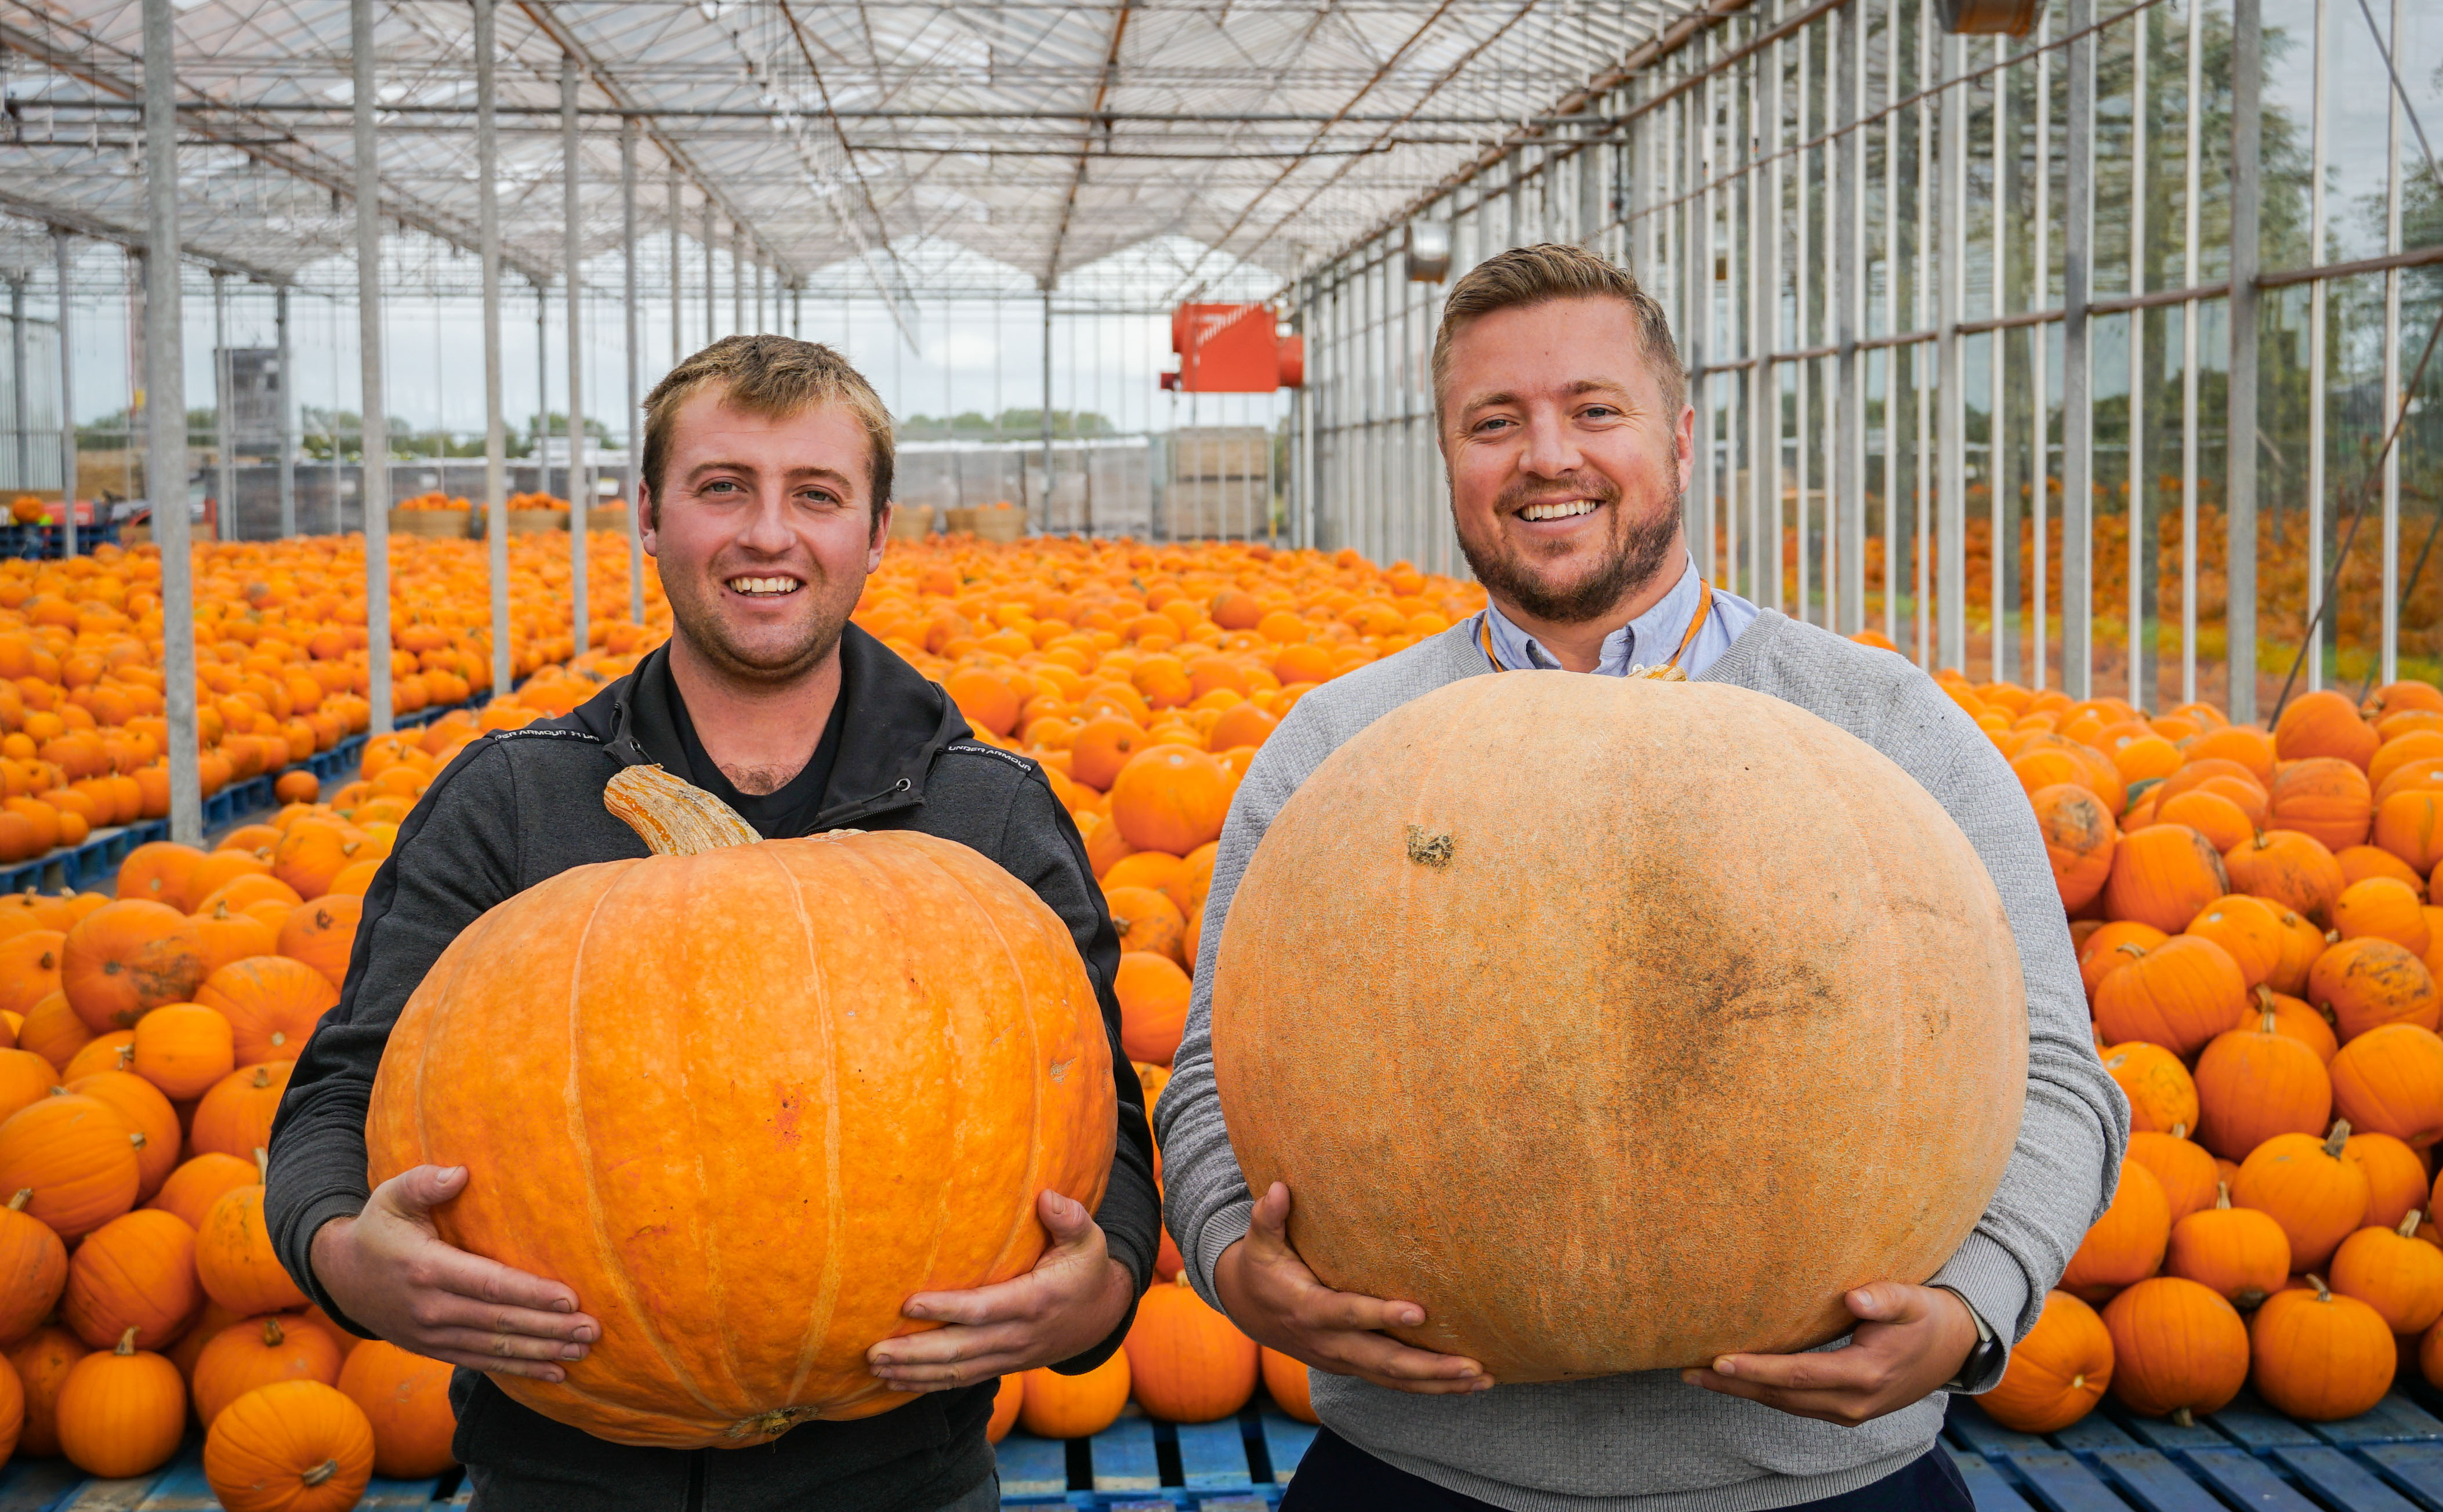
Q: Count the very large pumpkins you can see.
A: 2